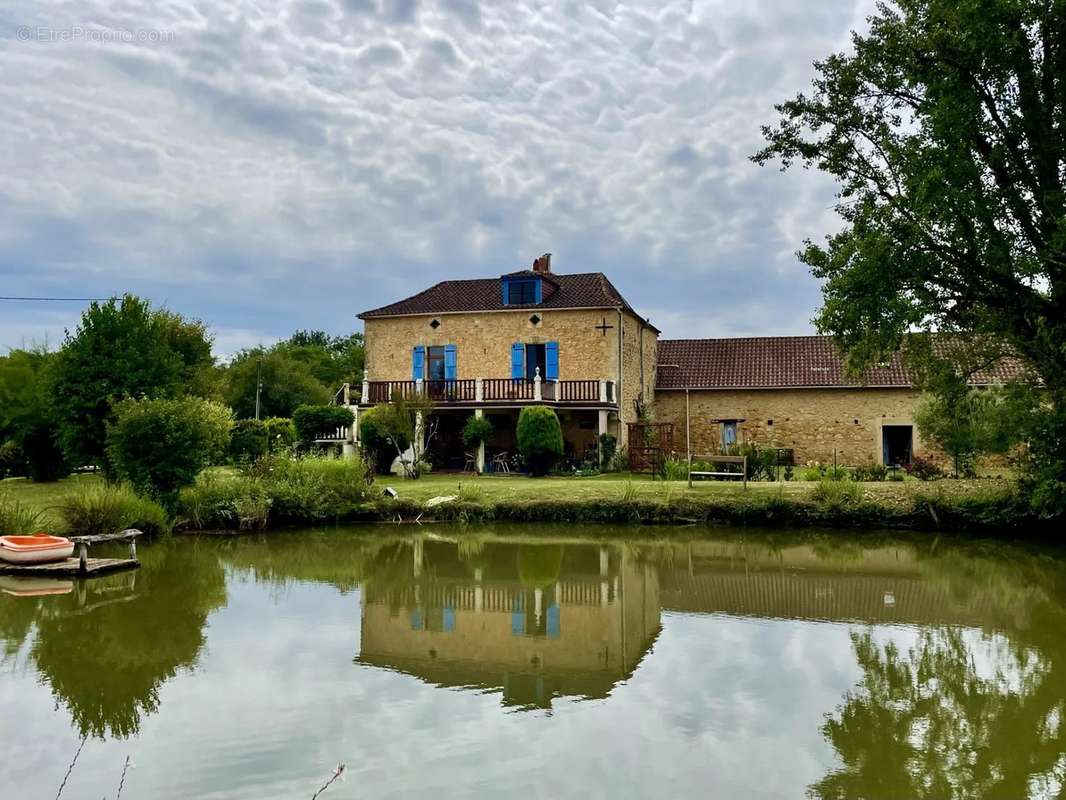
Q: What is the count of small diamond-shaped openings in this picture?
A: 2